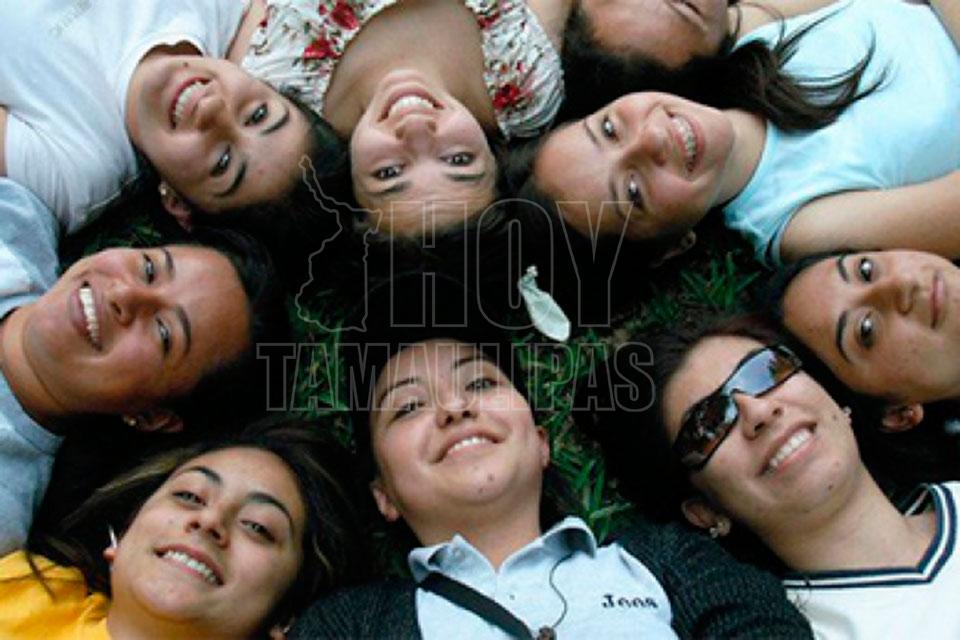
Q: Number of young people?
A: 9